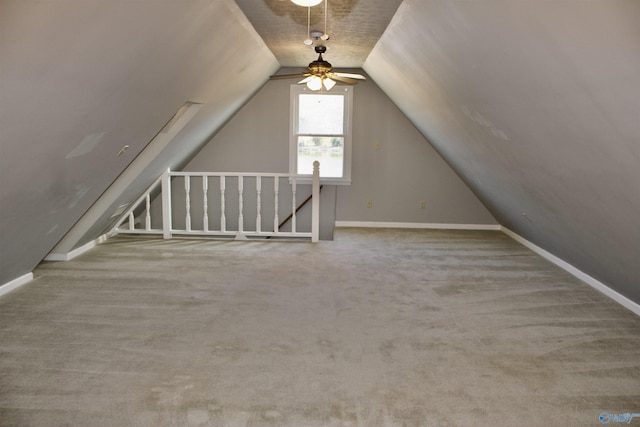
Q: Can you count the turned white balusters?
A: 9